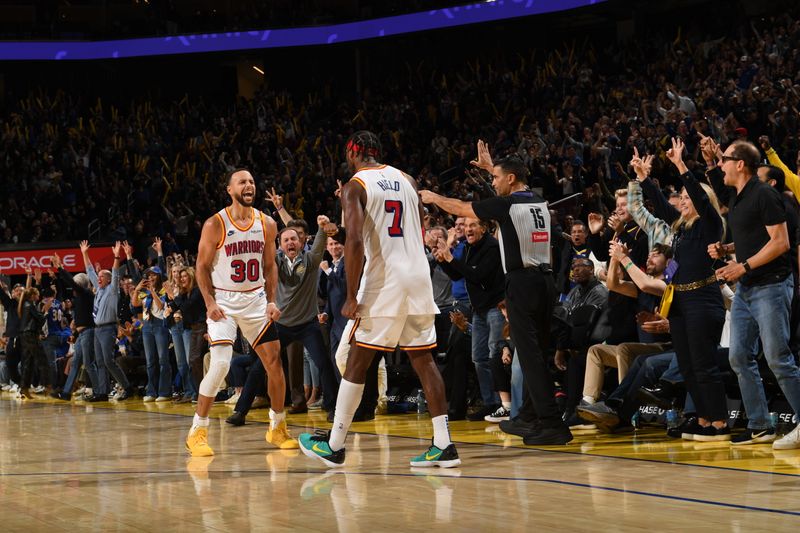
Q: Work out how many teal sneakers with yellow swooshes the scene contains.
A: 2